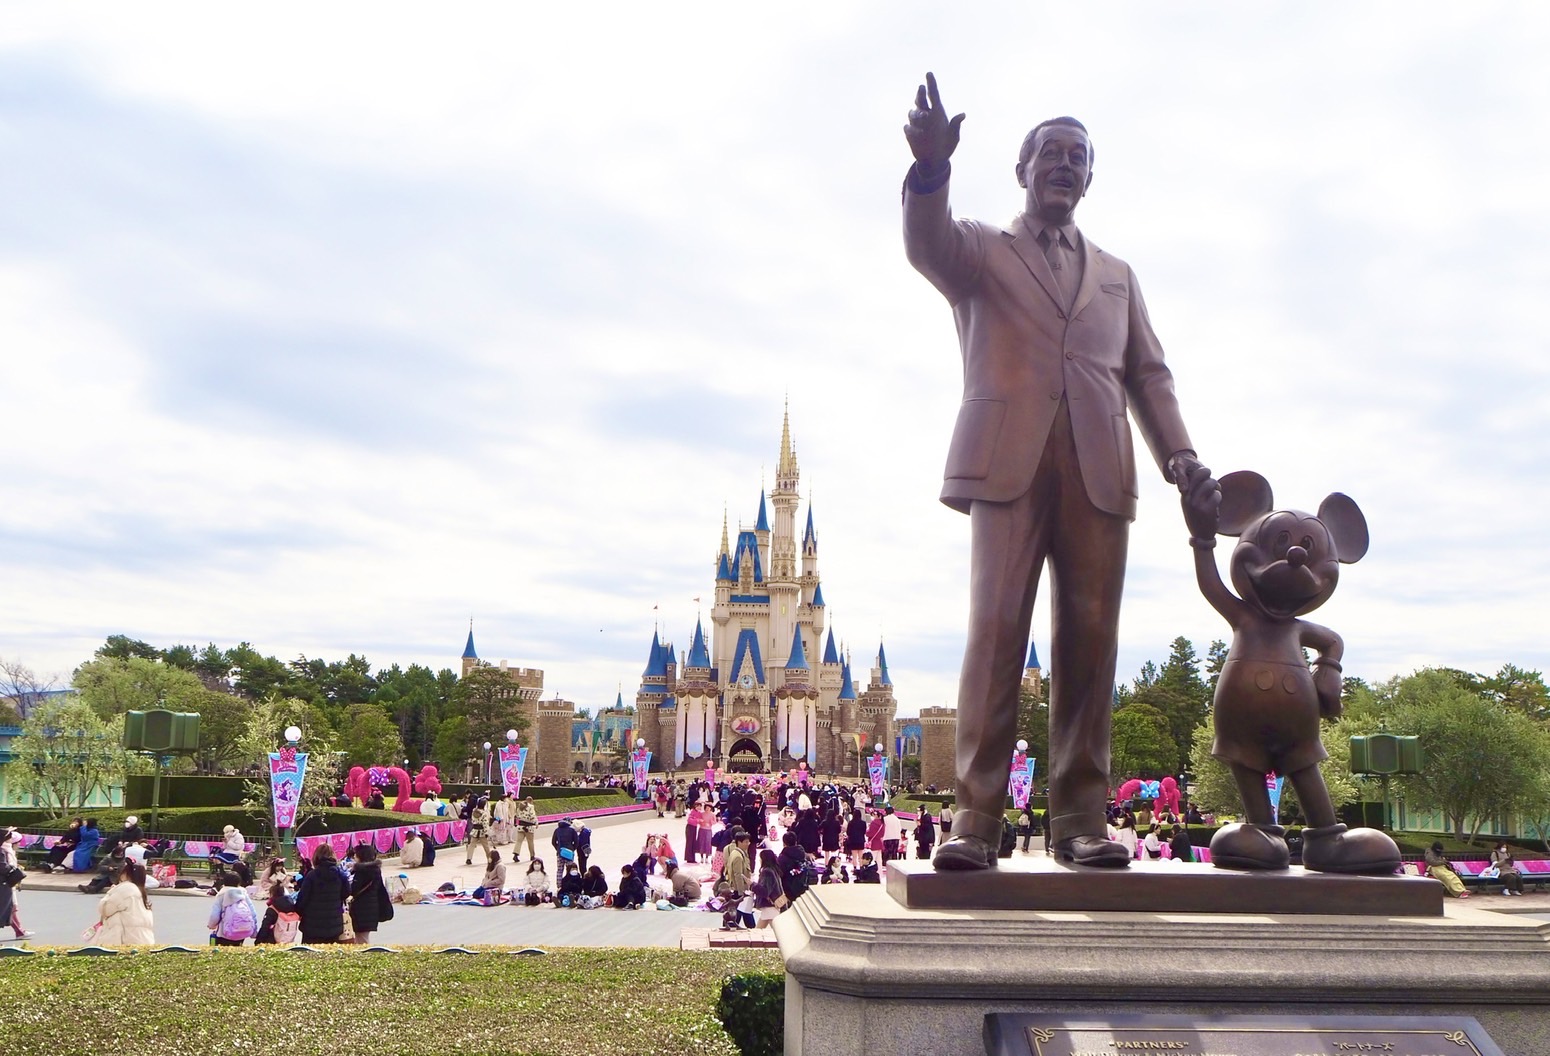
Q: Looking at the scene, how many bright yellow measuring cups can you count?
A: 0